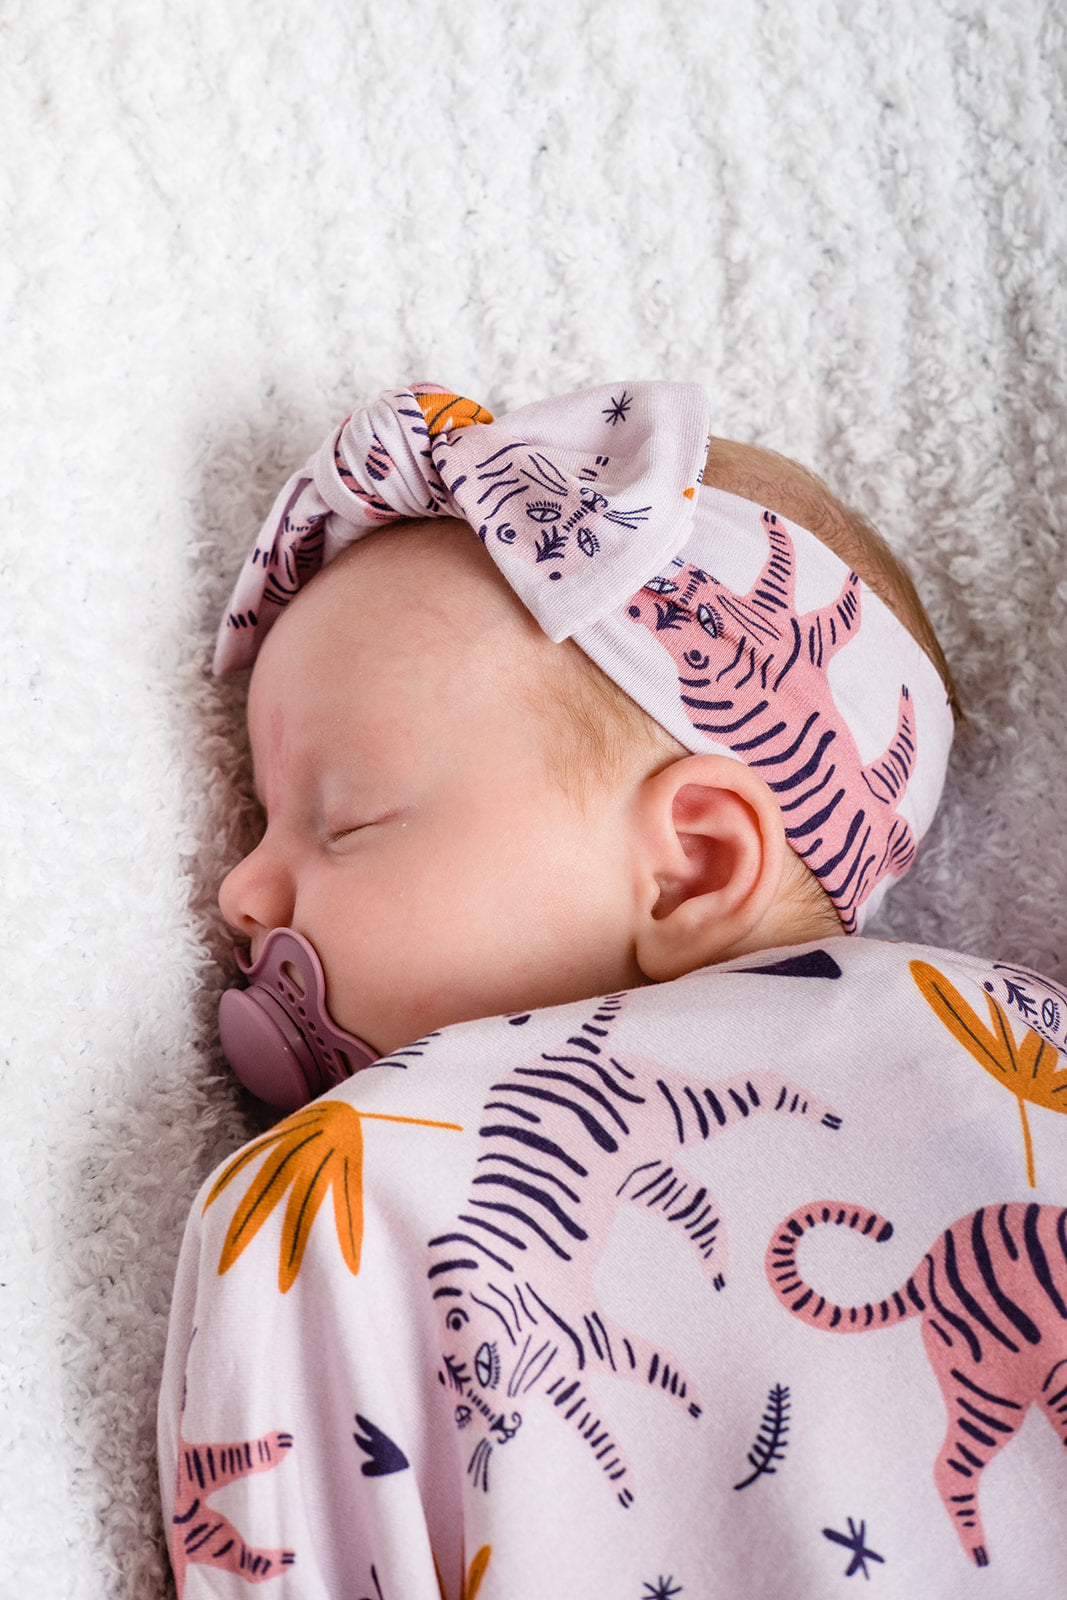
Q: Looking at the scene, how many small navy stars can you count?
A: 3